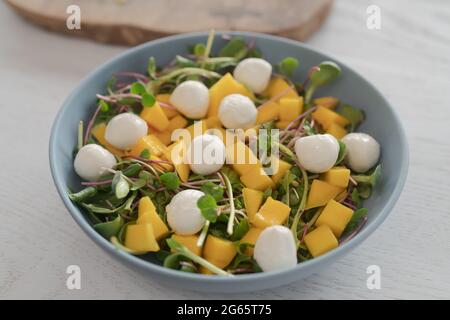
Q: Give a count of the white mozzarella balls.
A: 10